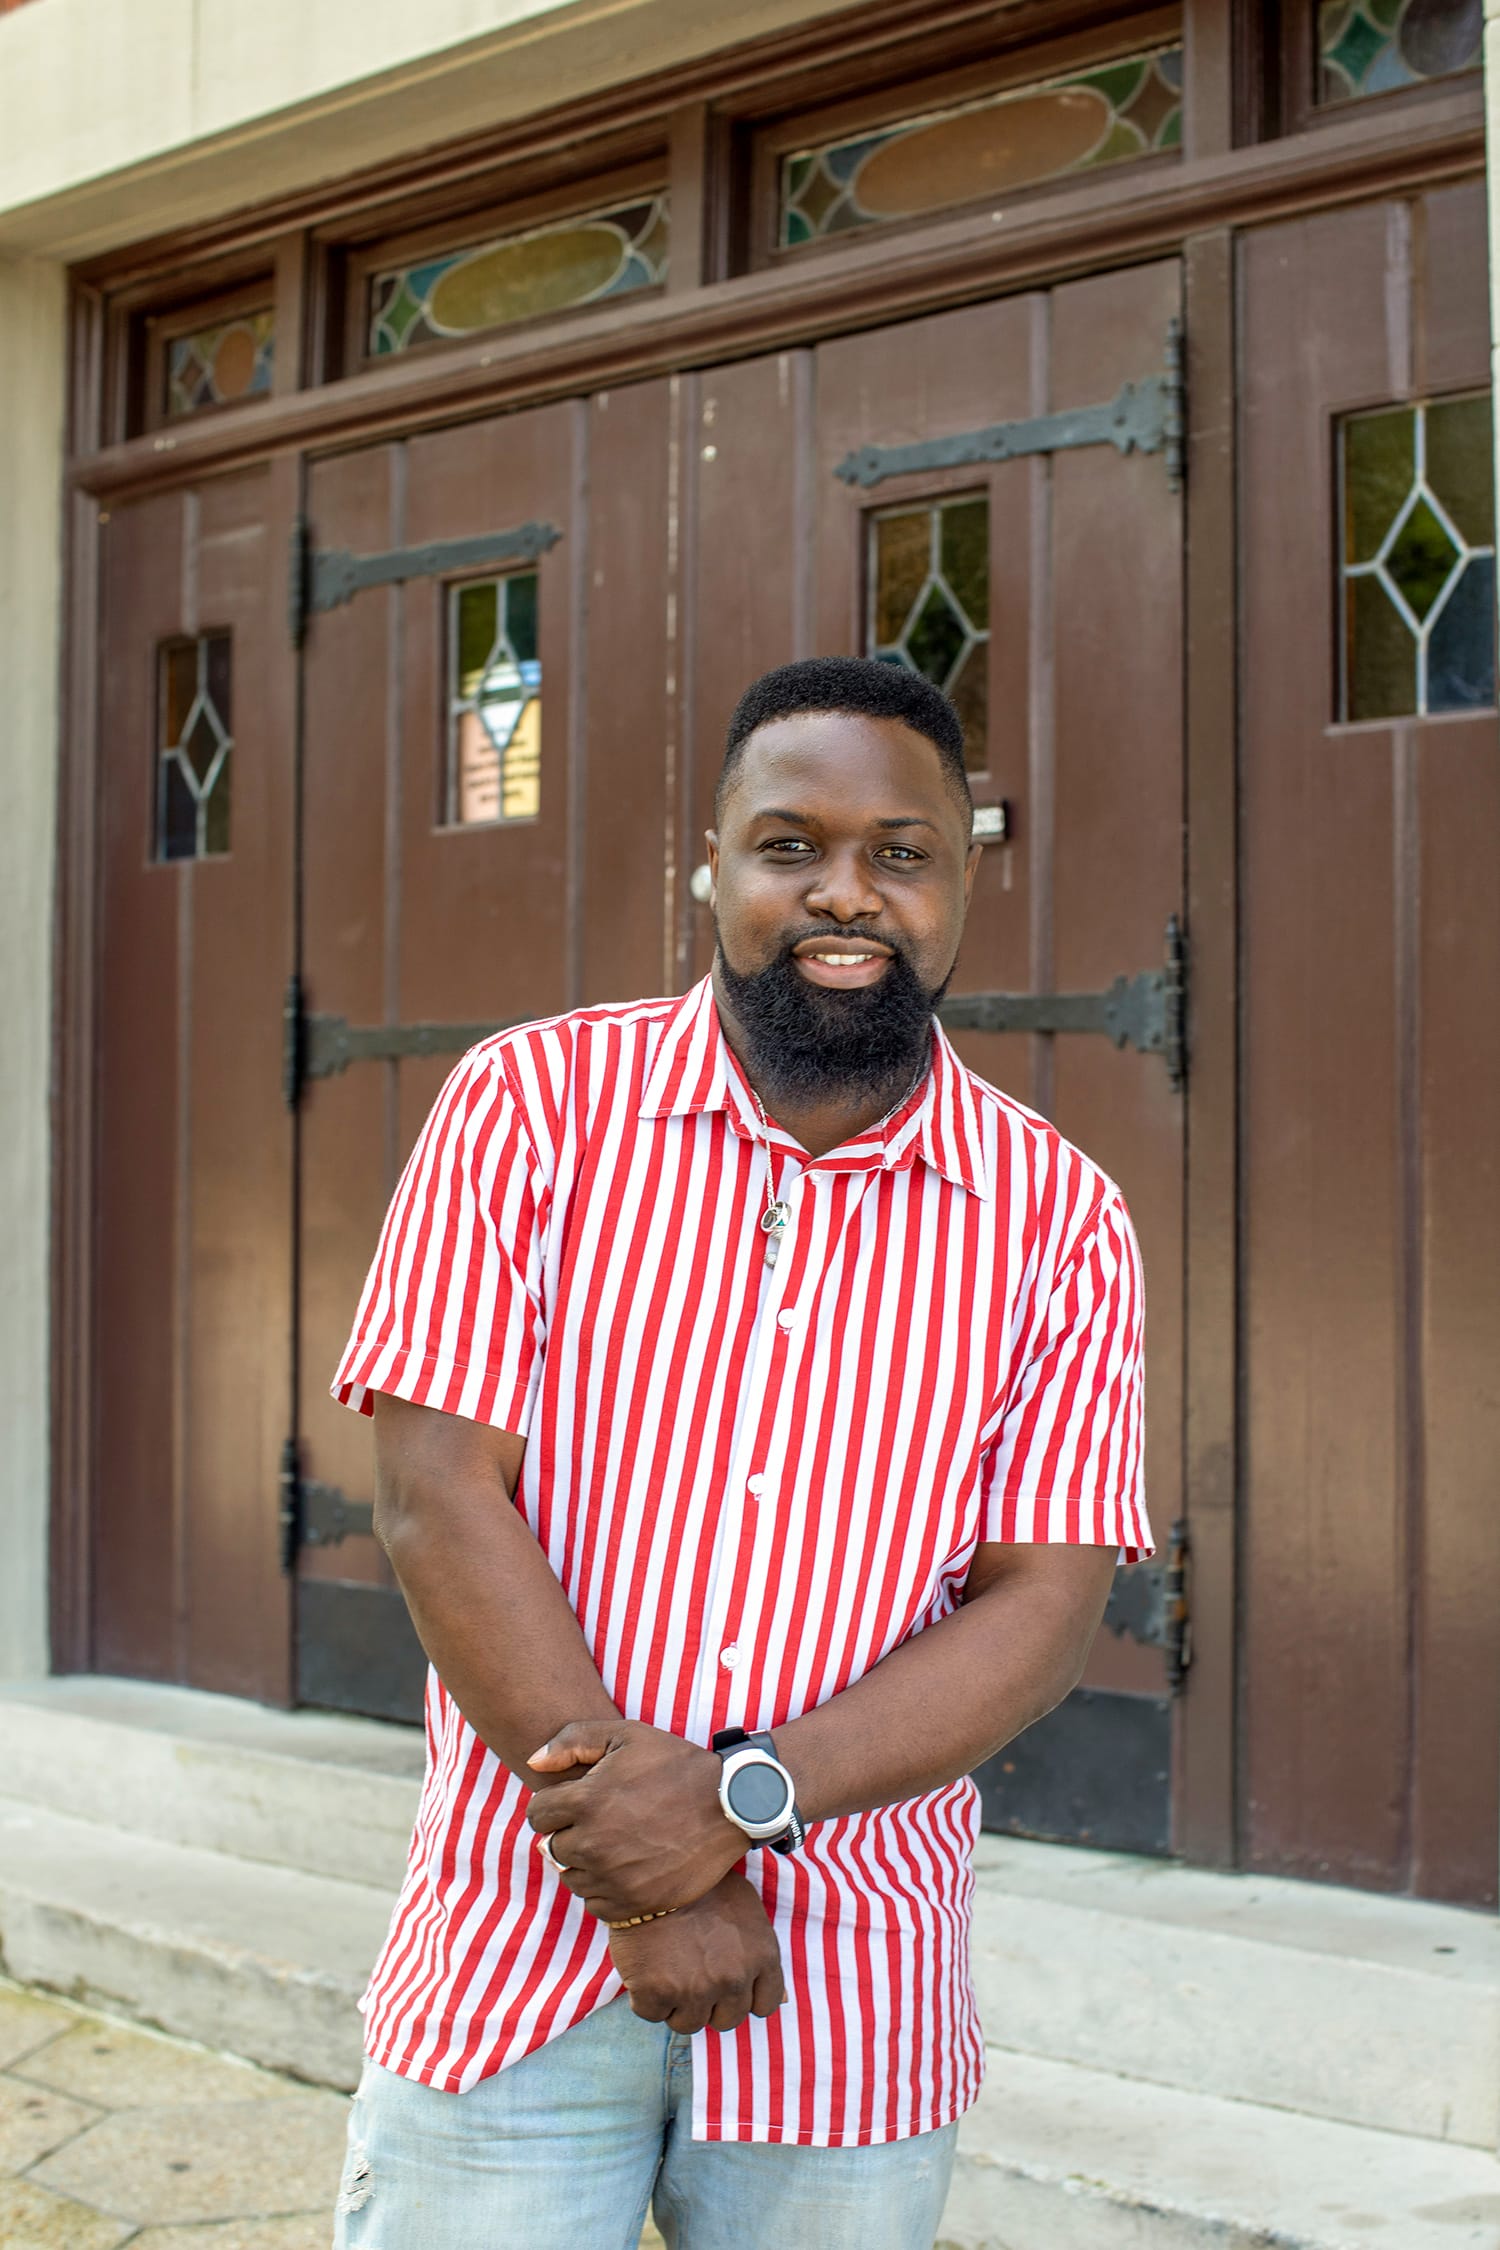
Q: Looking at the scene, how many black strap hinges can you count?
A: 6